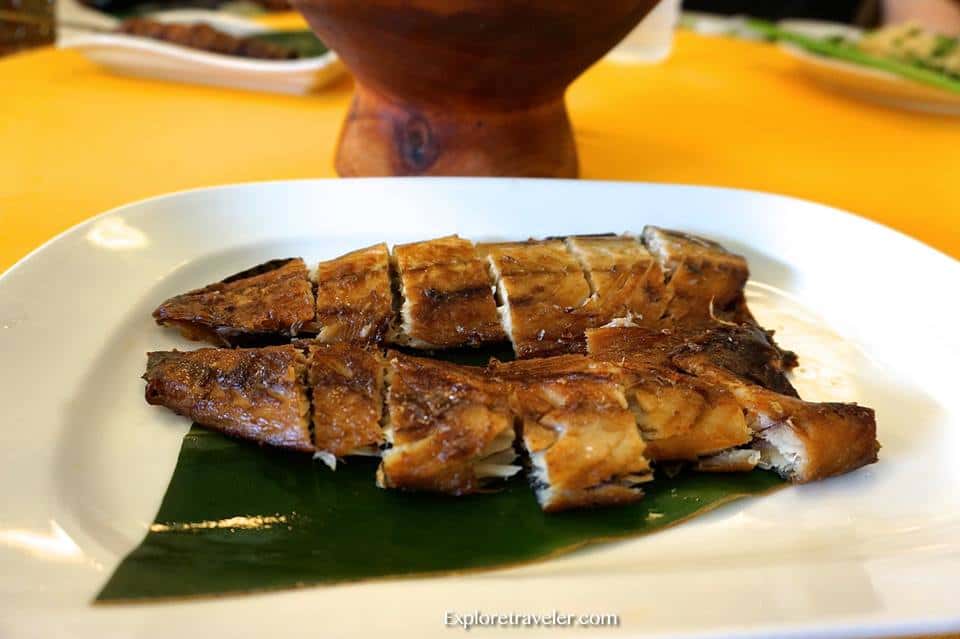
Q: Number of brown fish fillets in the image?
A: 2